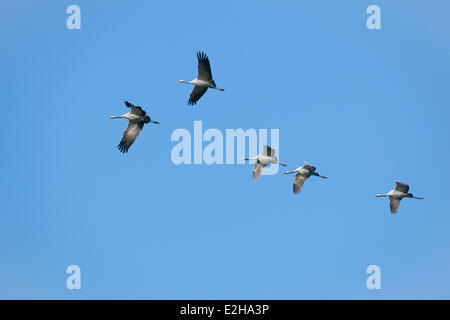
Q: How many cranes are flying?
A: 5